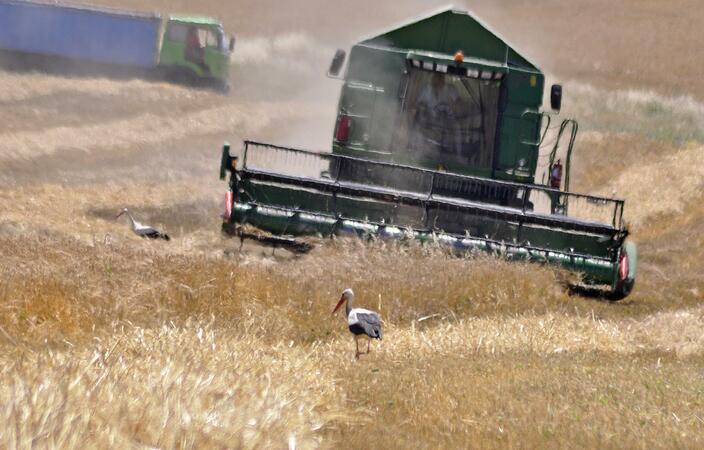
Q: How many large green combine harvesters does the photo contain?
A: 1